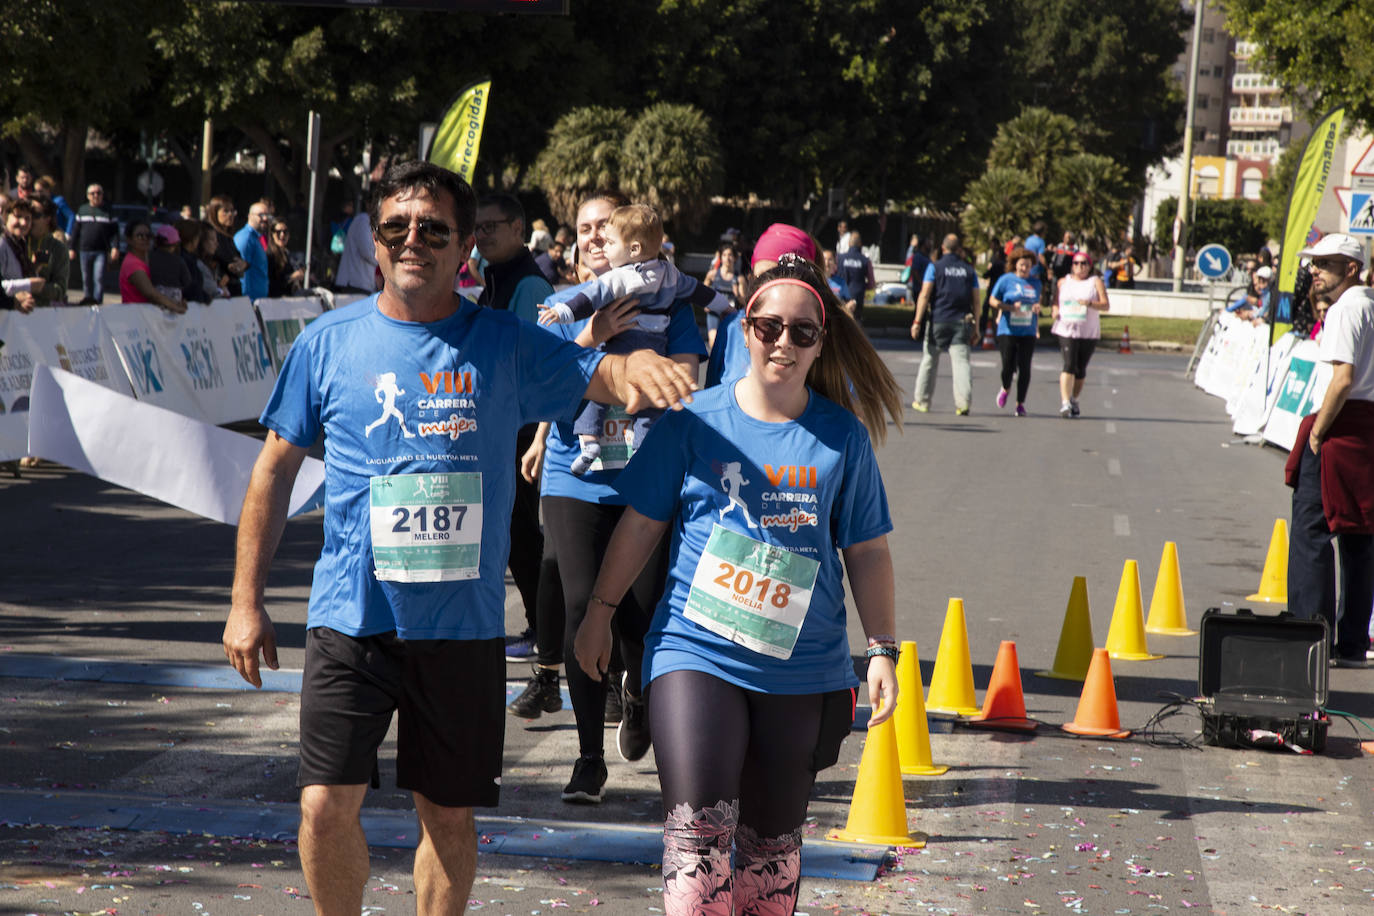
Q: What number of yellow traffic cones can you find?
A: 7